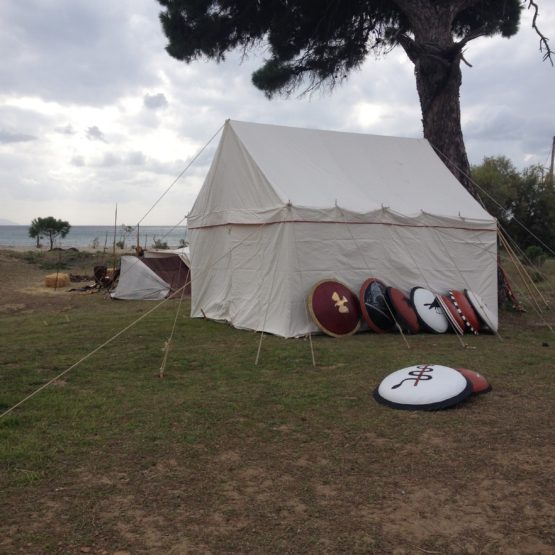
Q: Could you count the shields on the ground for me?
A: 2